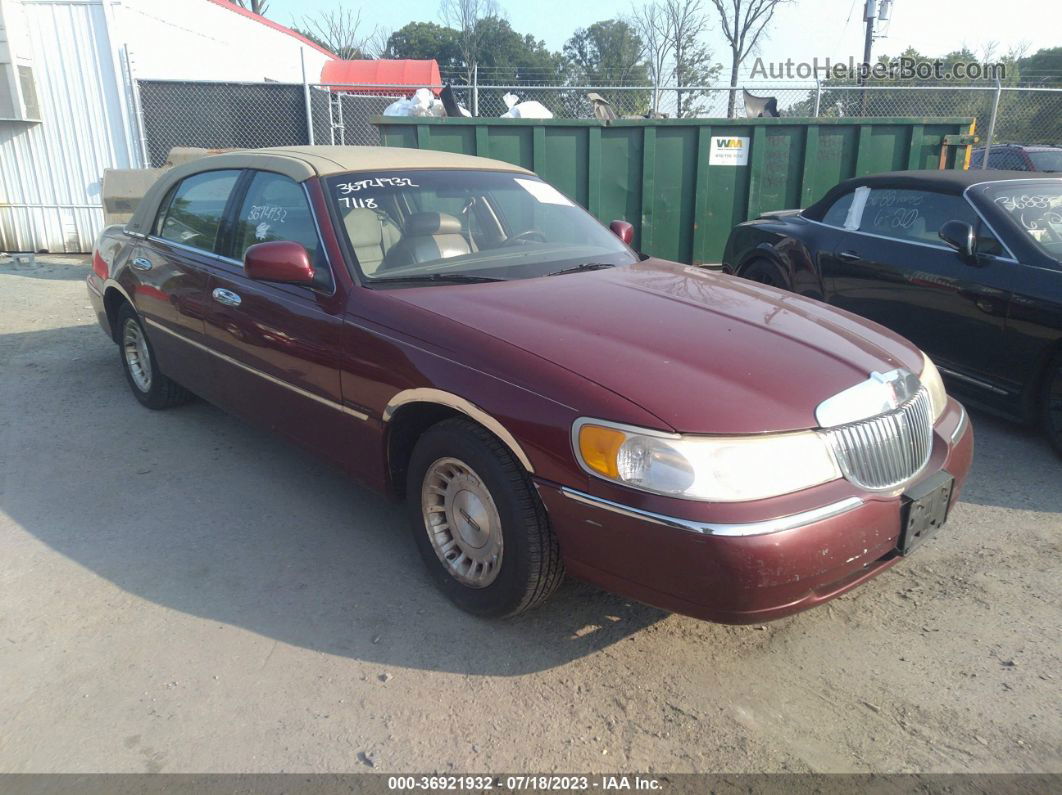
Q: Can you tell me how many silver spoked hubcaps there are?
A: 2